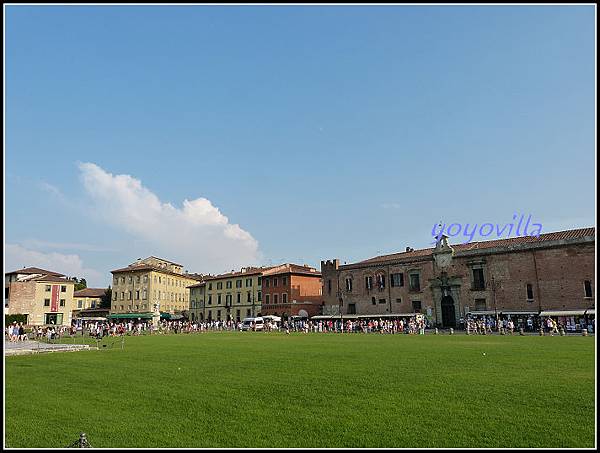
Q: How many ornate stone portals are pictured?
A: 1